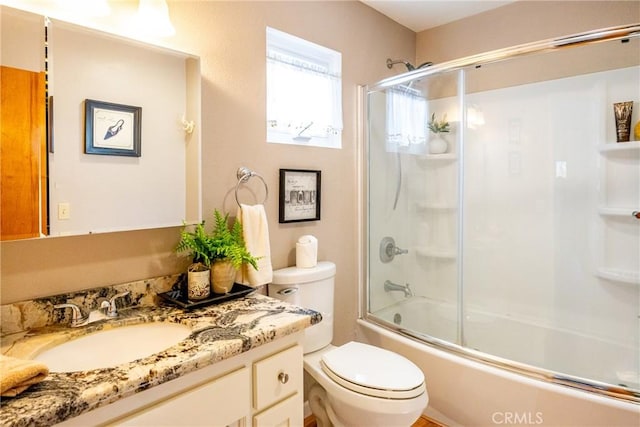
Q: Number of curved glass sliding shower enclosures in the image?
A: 1